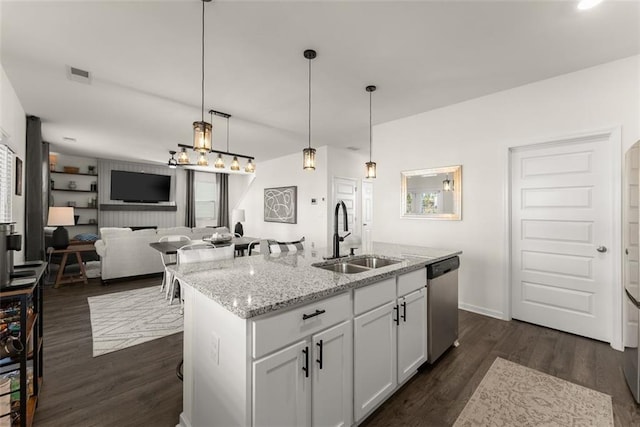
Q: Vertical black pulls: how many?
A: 4